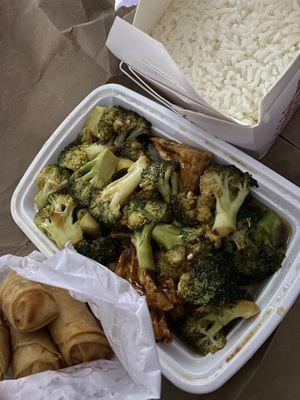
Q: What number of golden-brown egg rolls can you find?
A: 4